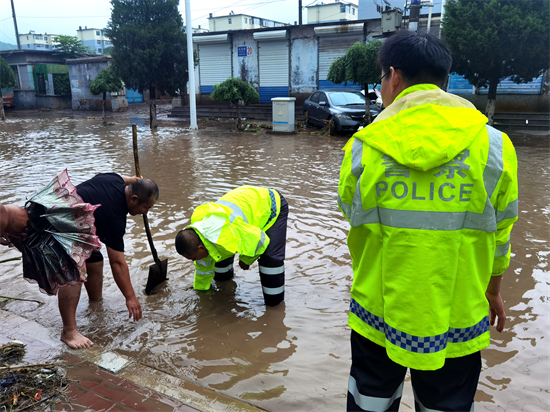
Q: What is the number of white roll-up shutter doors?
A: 3